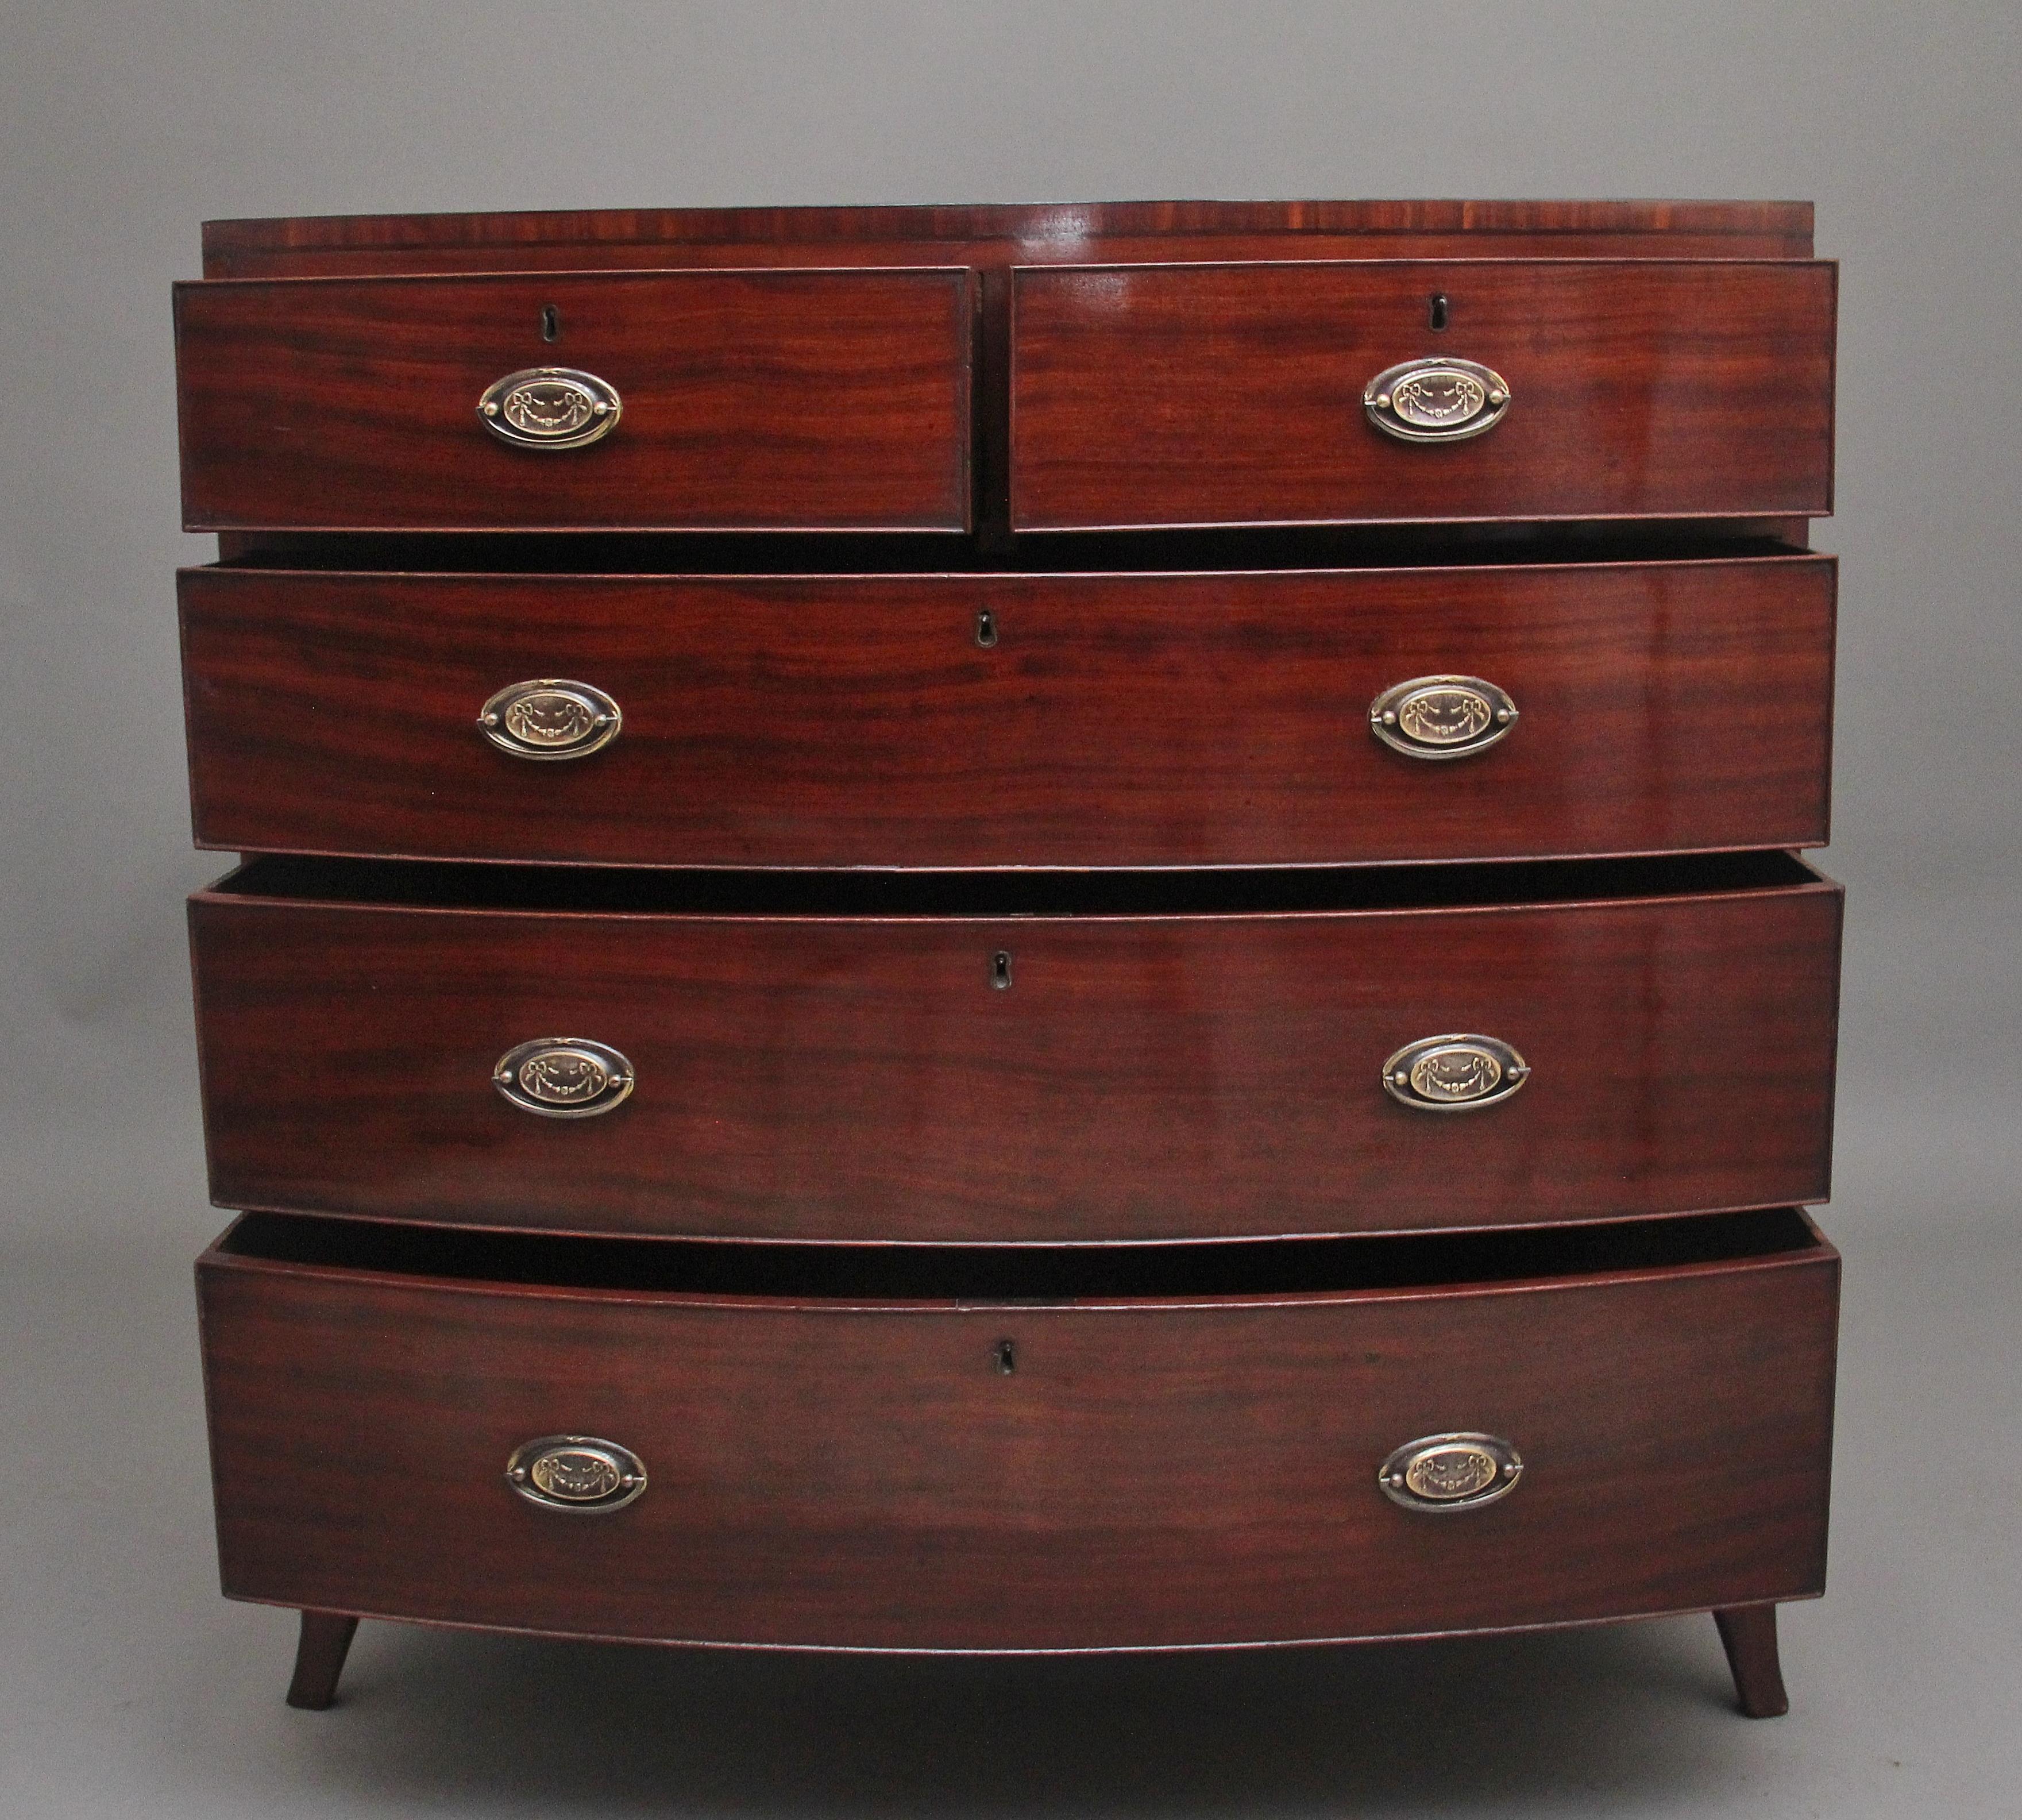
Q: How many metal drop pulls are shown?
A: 8